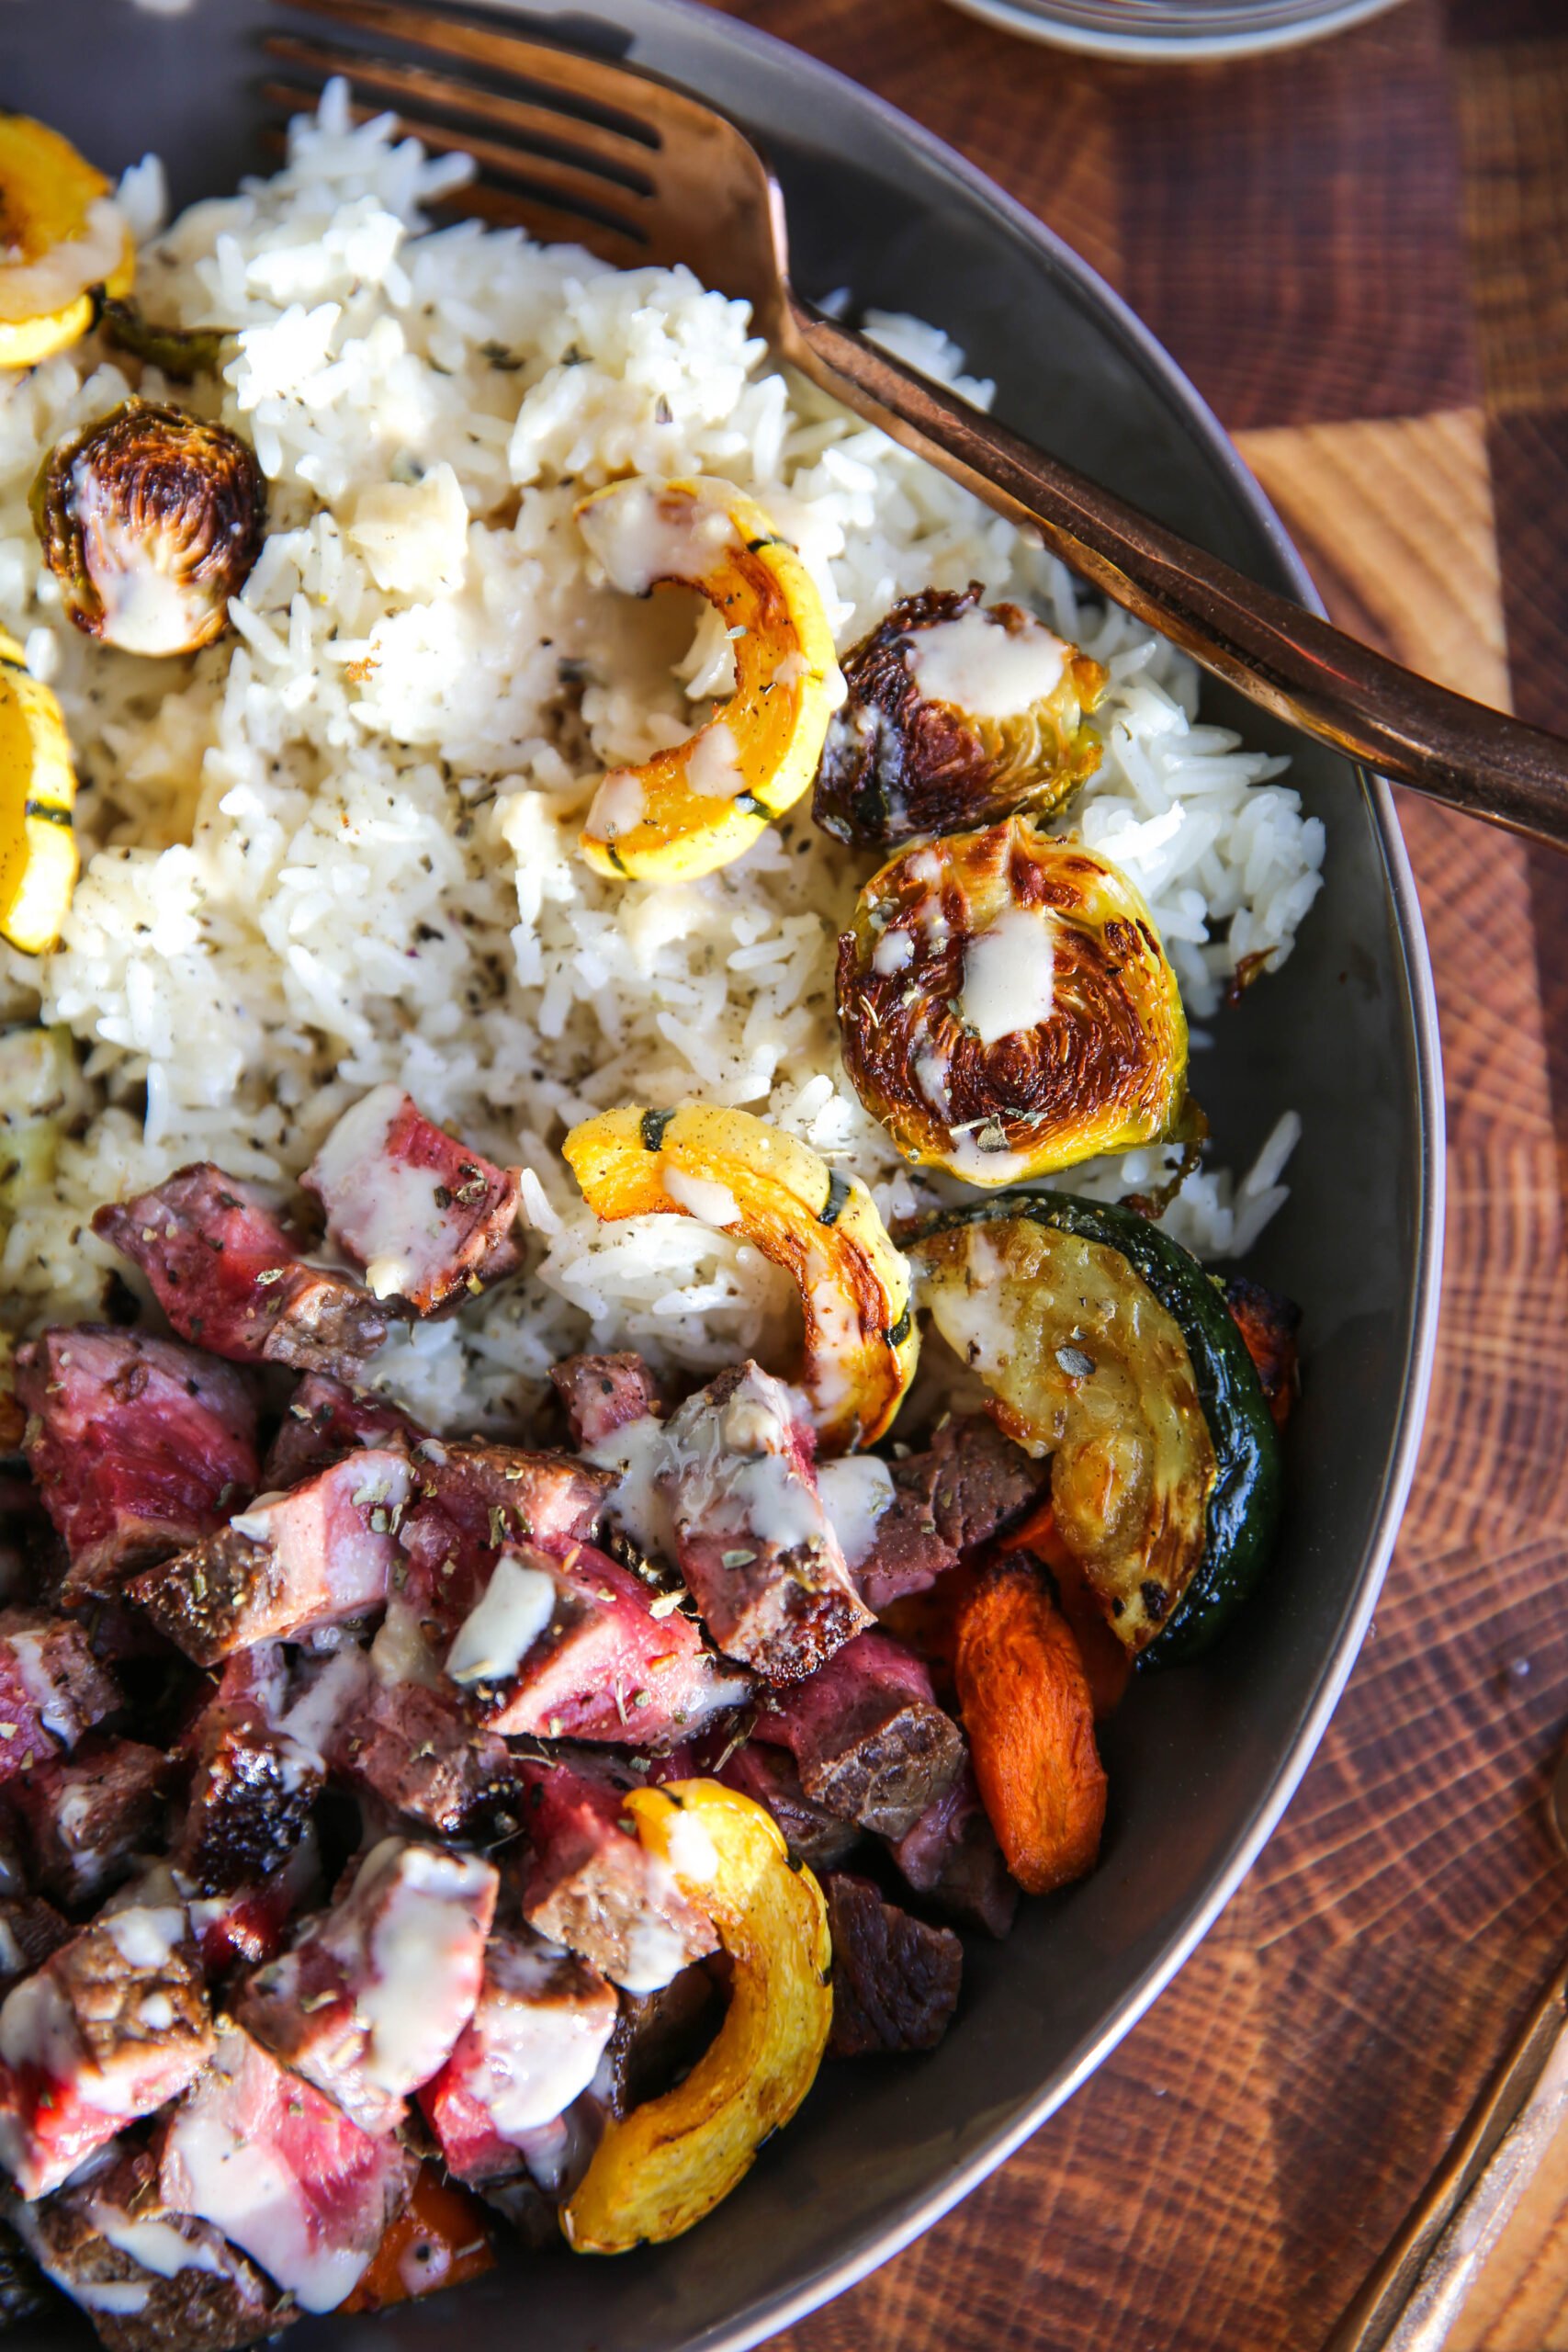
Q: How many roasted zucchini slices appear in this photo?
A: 1